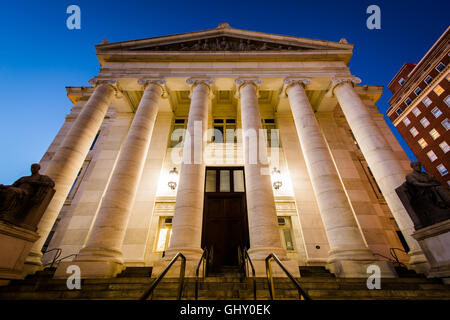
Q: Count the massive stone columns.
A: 6